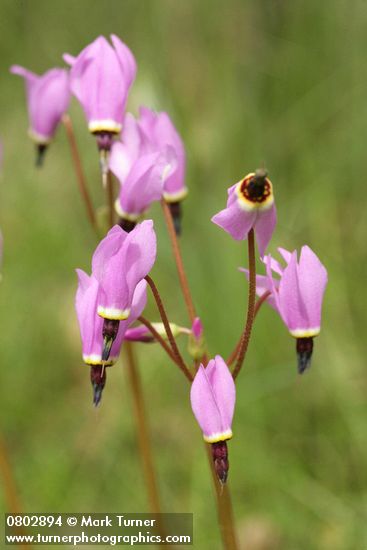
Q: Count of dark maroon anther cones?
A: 9